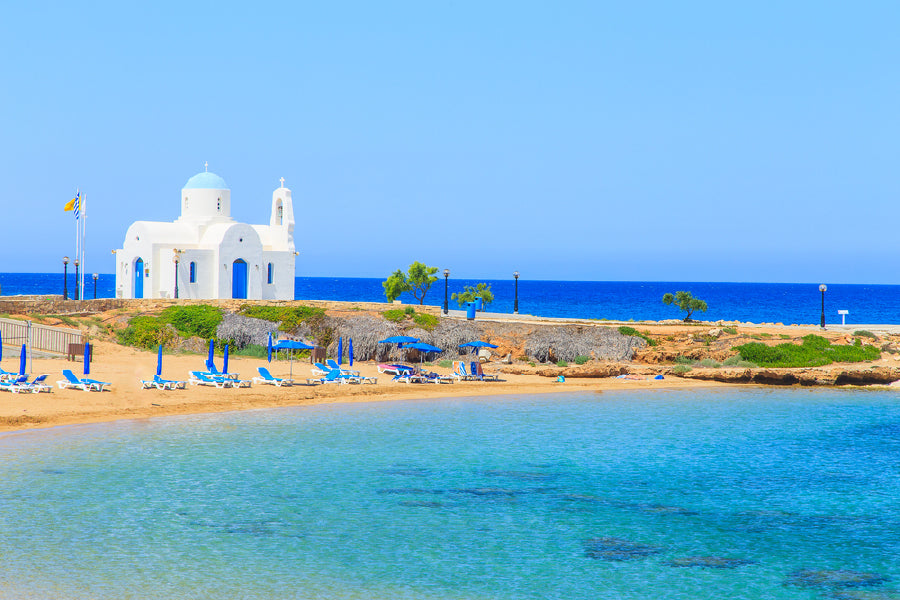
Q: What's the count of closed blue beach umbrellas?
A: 9